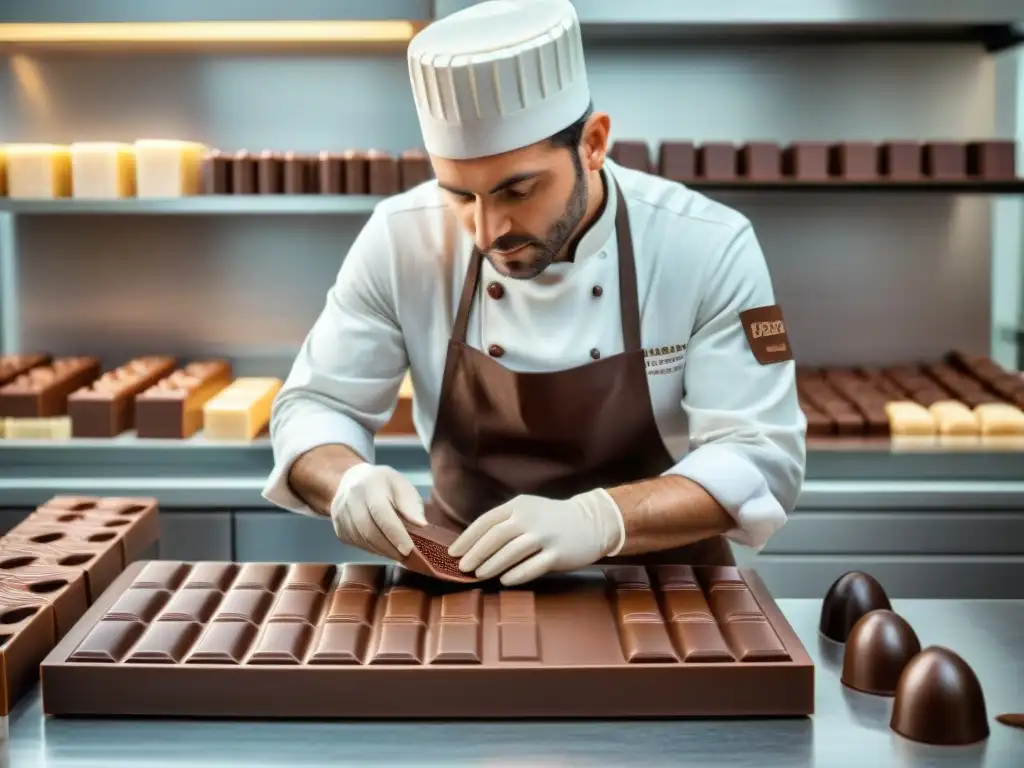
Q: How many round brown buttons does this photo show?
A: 4